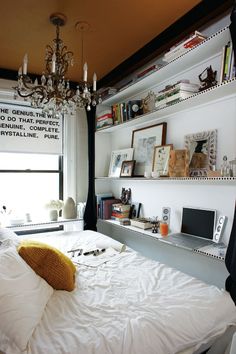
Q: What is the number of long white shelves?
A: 4